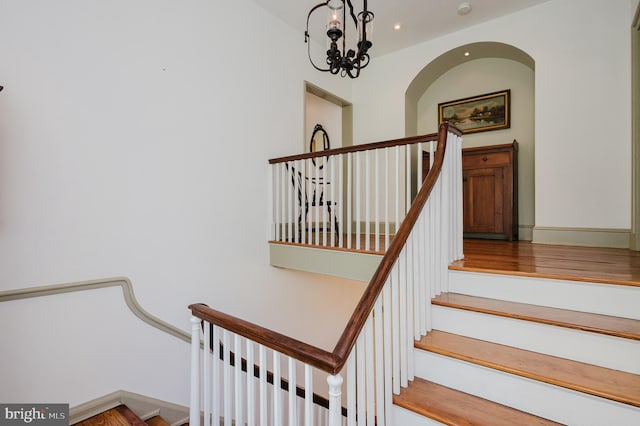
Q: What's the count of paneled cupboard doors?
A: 1